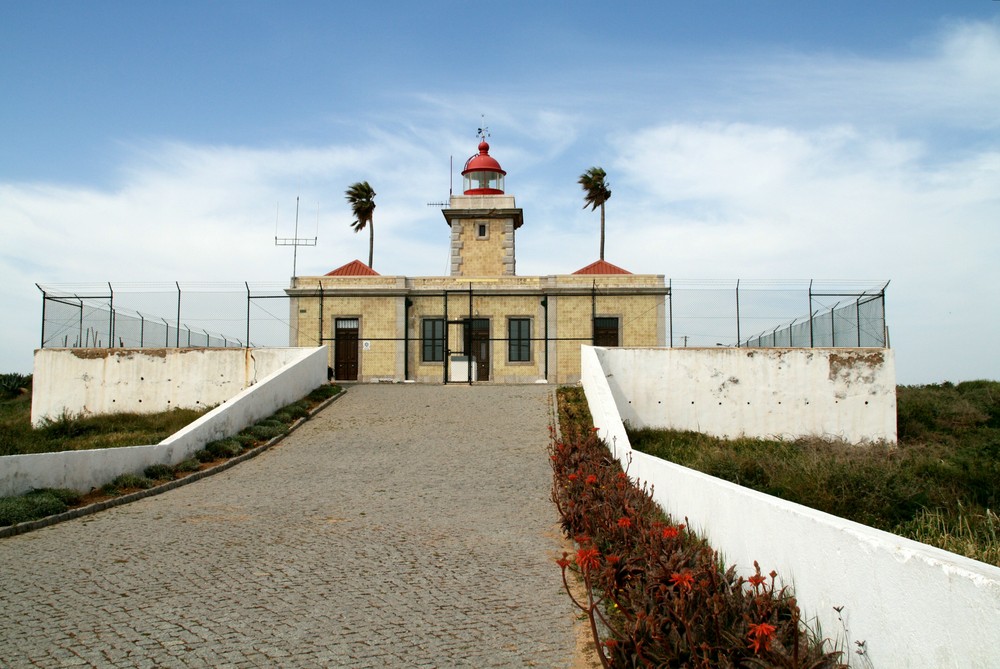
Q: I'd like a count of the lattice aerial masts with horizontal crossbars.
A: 1